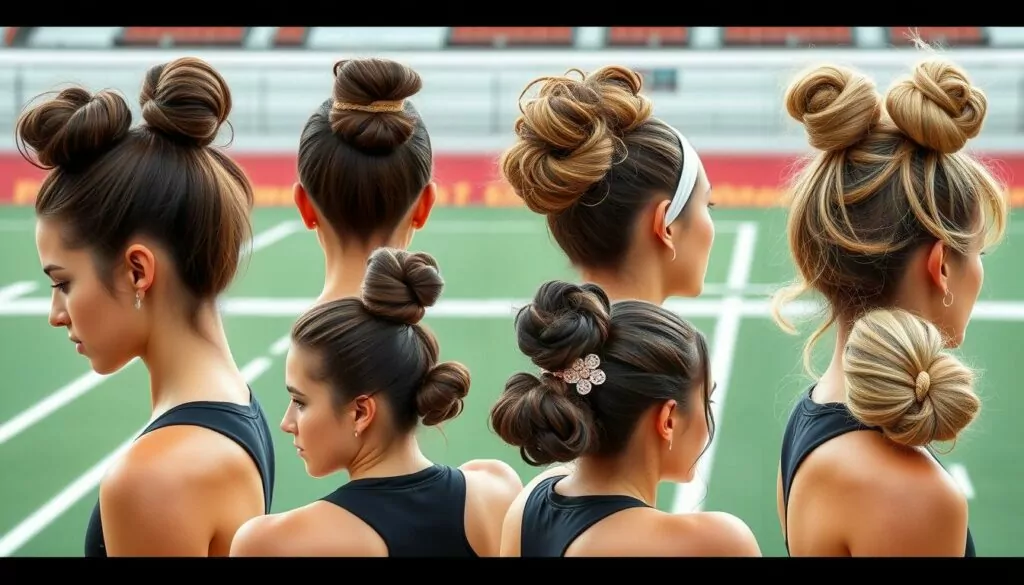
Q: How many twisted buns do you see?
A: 11